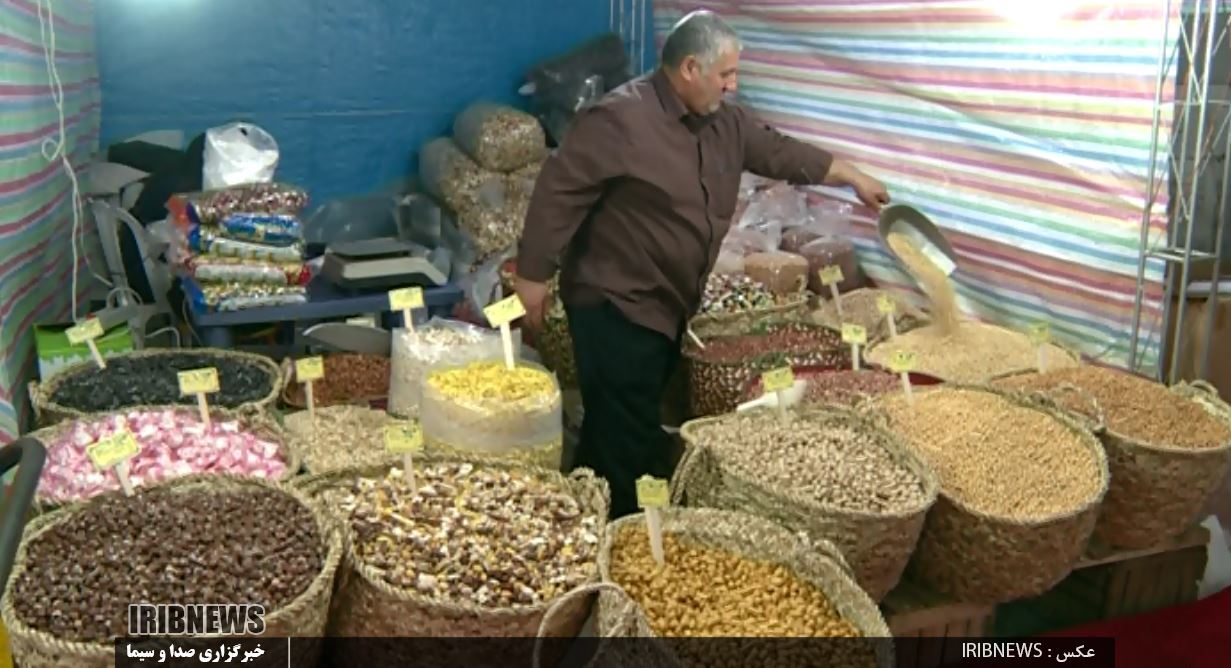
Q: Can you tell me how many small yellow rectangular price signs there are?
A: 14